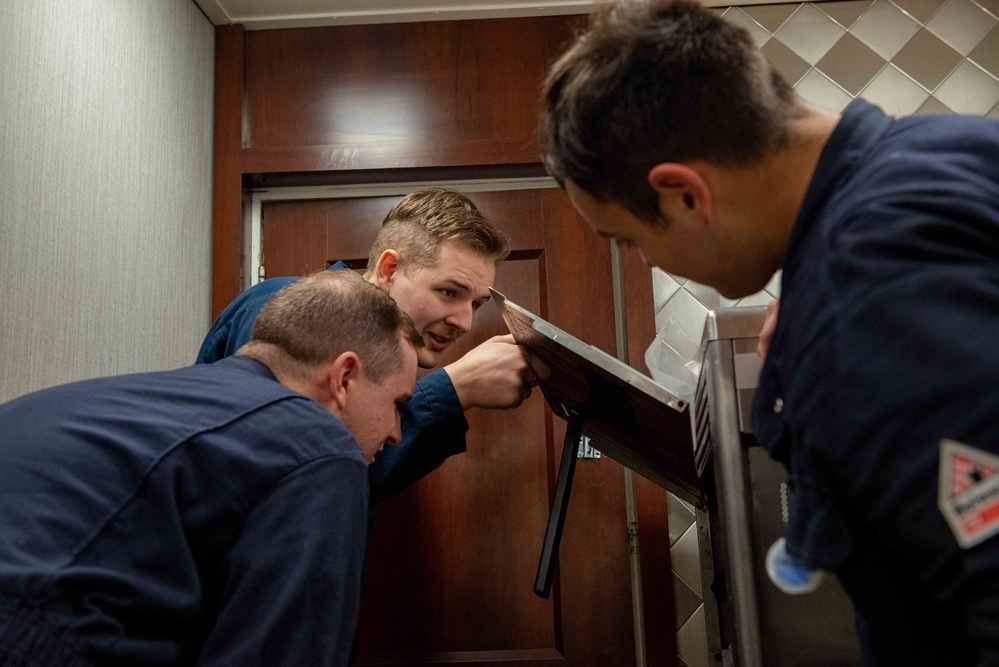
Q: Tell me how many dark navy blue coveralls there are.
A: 3